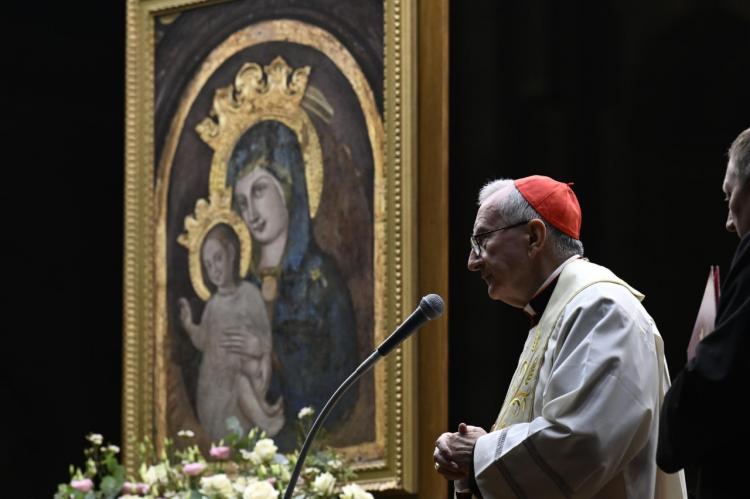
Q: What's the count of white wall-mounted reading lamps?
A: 0